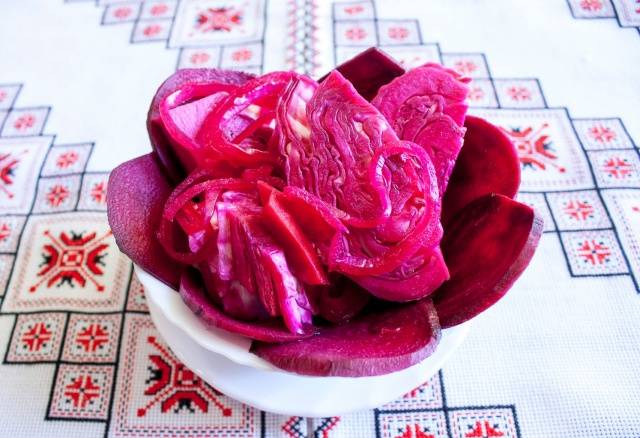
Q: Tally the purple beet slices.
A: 7